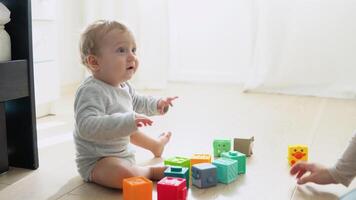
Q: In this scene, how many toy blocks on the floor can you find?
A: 11